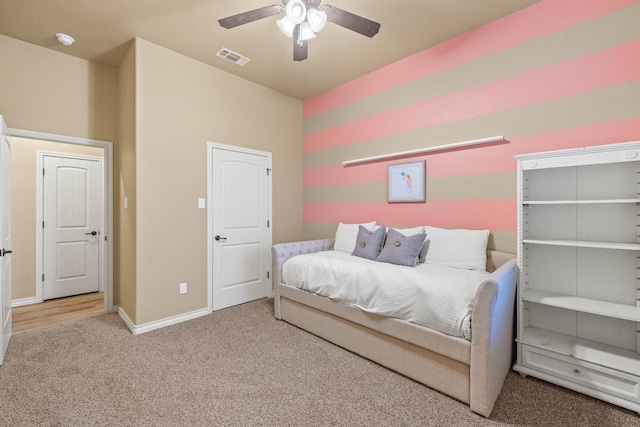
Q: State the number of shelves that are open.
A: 4